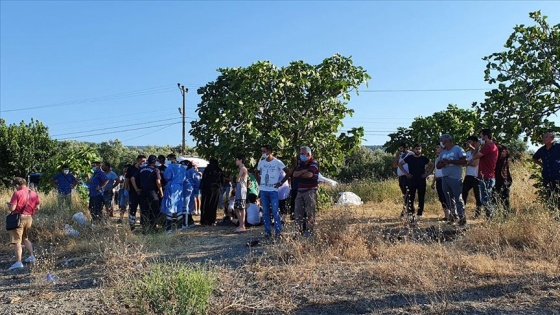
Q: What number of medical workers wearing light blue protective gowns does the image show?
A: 2